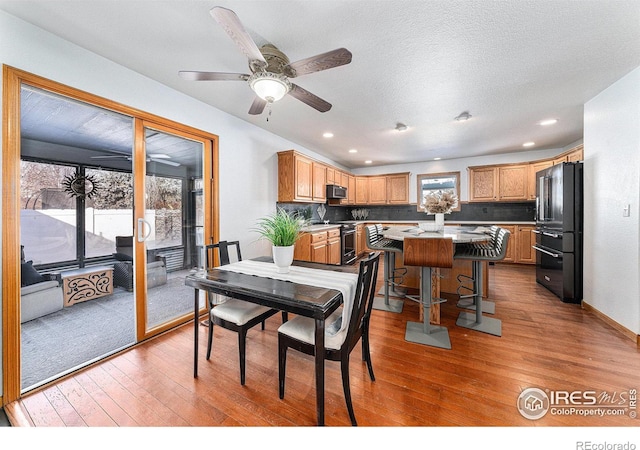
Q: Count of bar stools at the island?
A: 5